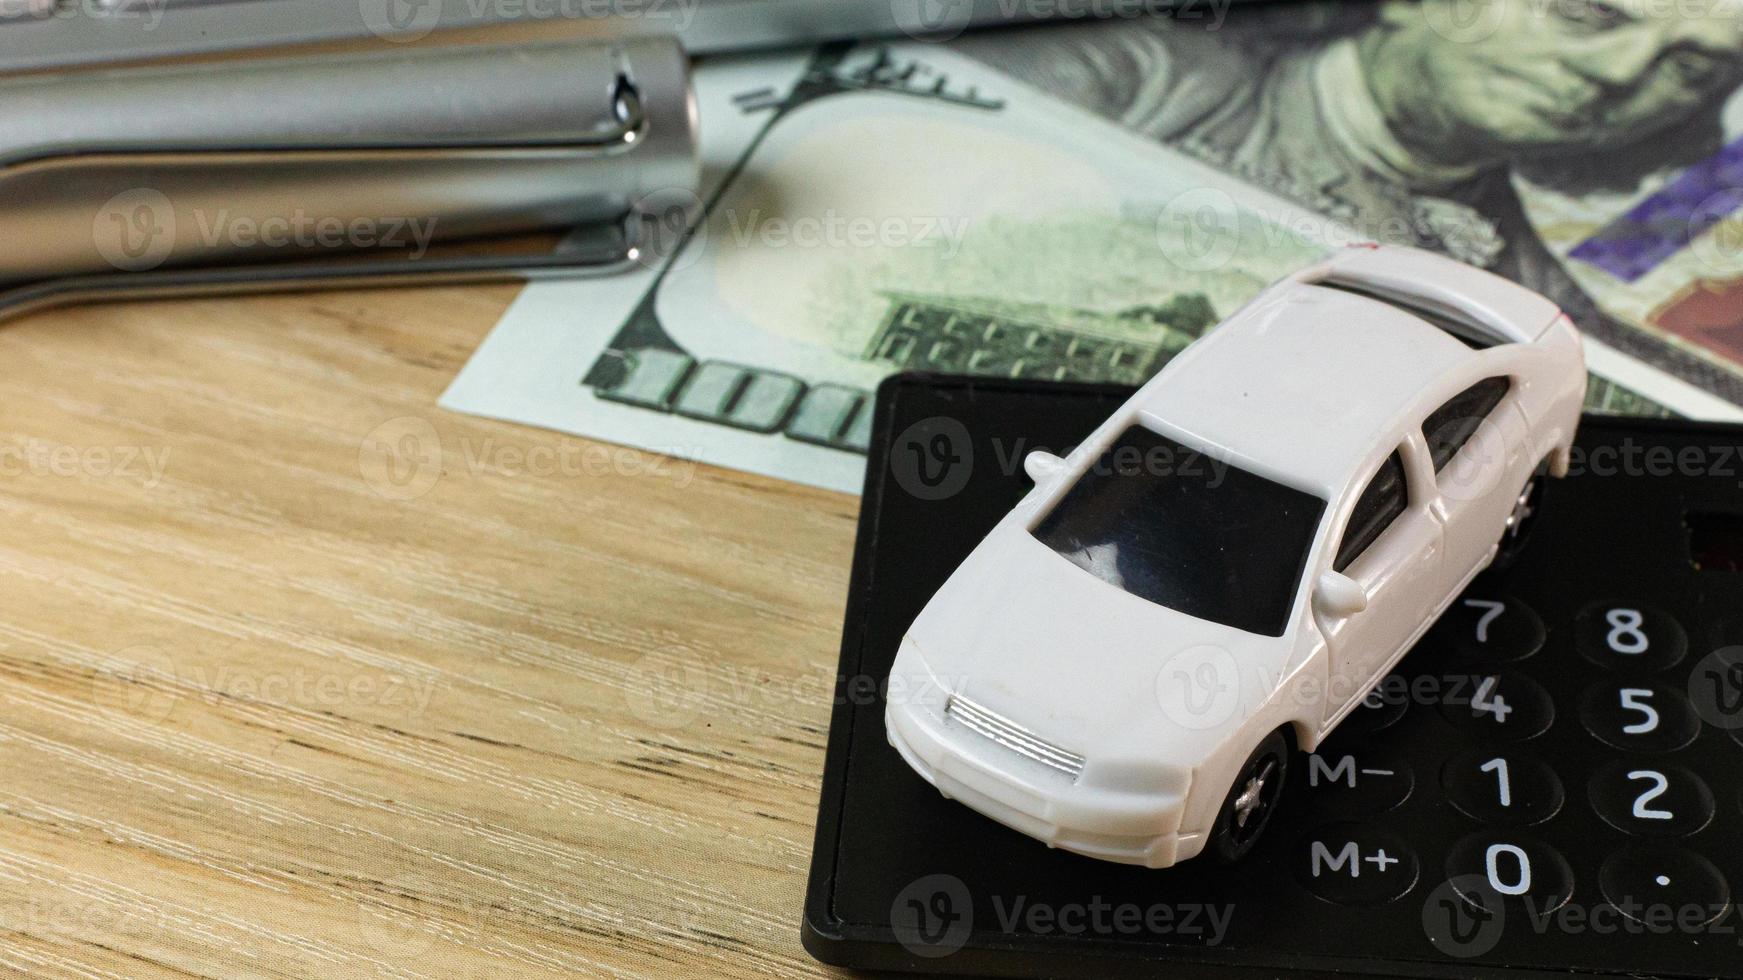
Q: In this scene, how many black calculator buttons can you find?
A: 11